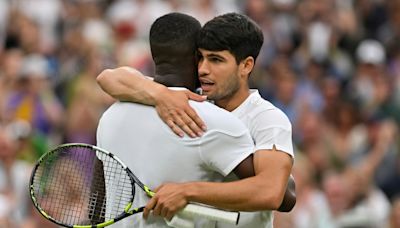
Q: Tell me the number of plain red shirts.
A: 0